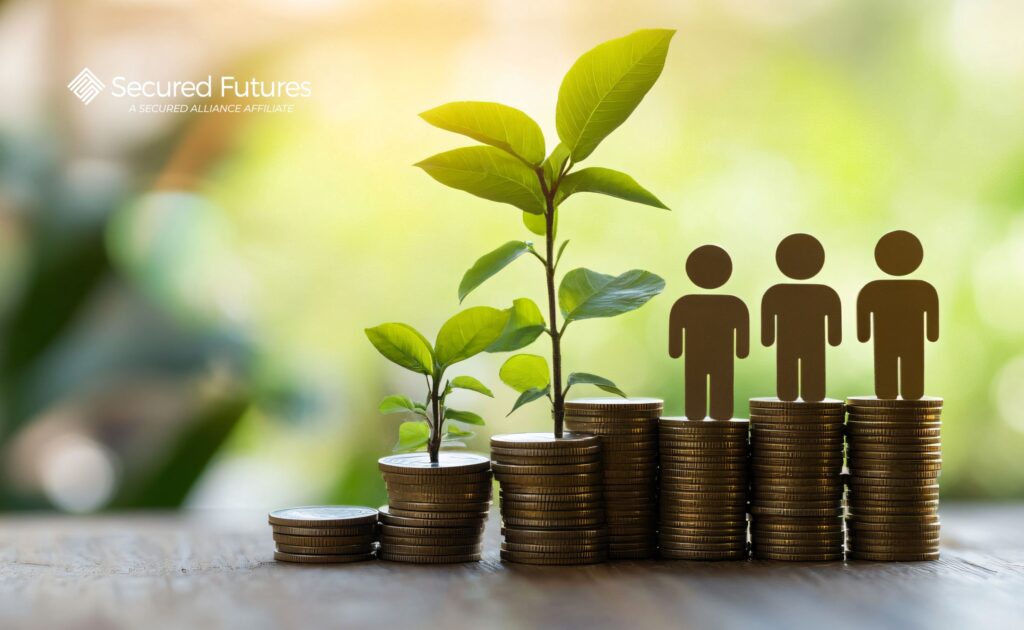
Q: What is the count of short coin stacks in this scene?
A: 1